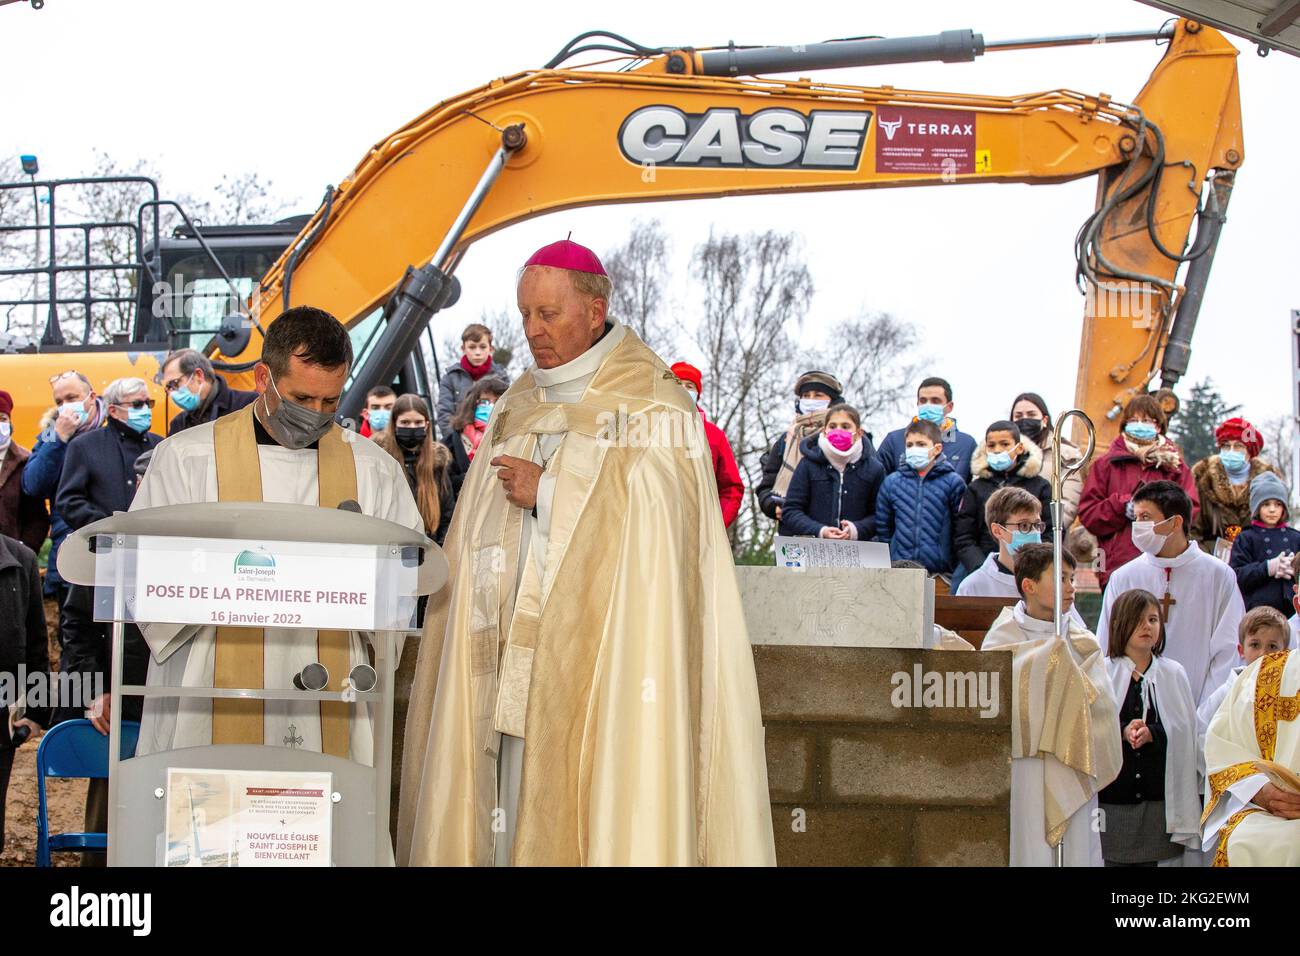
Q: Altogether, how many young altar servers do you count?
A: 5